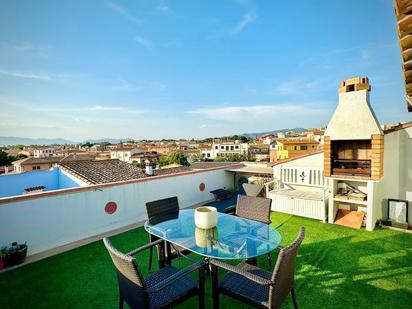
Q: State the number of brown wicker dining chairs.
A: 4